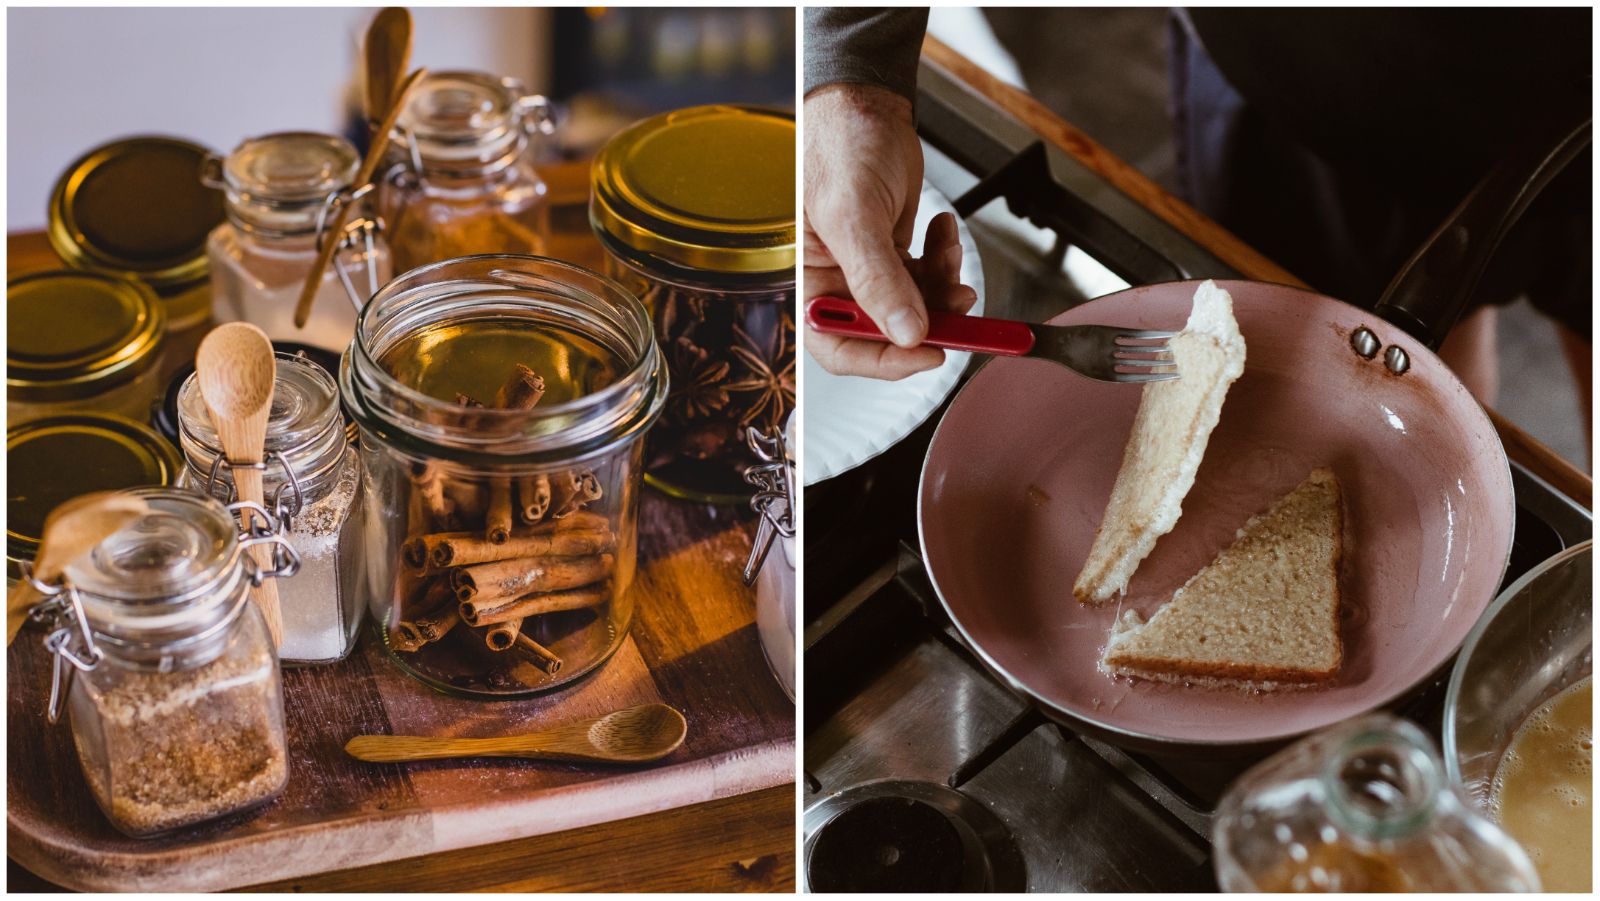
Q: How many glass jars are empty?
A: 0